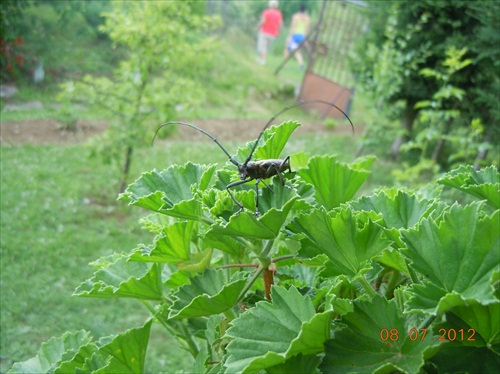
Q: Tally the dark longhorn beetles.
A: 1